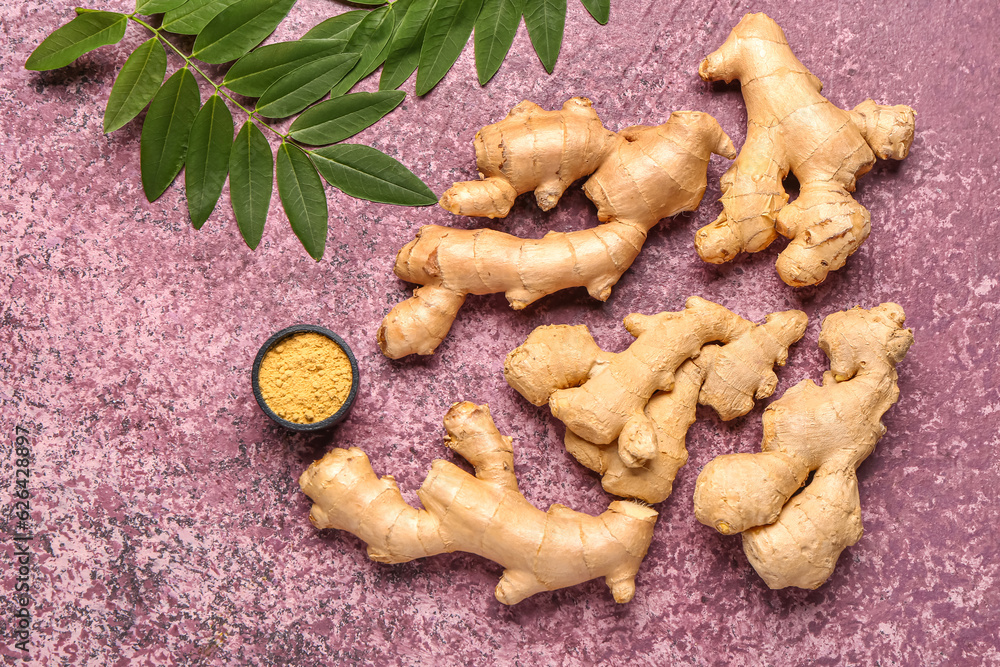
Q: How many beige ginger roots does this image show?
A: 5